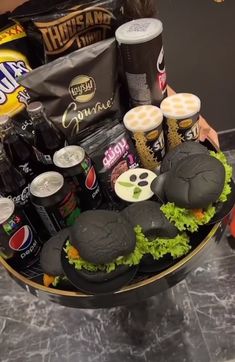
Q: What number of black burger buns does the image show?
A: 5